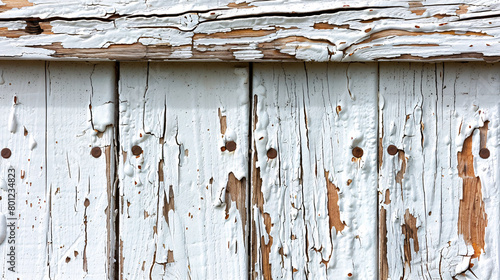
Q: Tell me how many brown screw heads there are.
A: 8